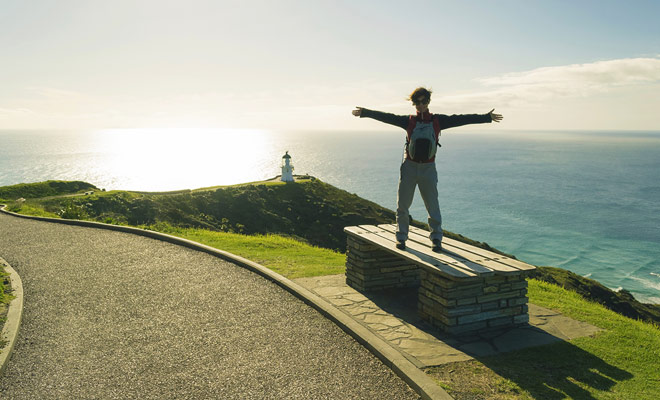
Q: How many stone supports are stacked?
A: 2